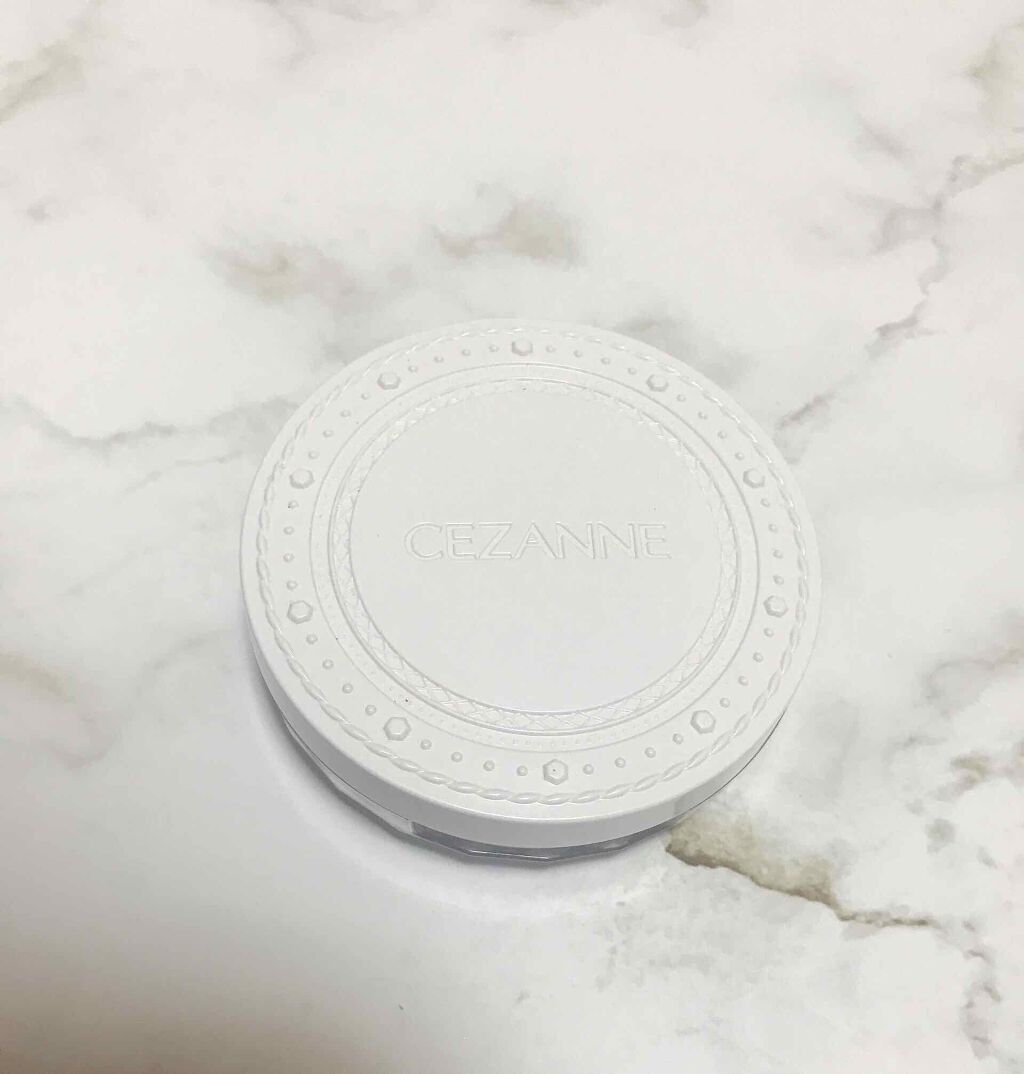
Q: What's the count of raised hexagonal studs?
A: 10